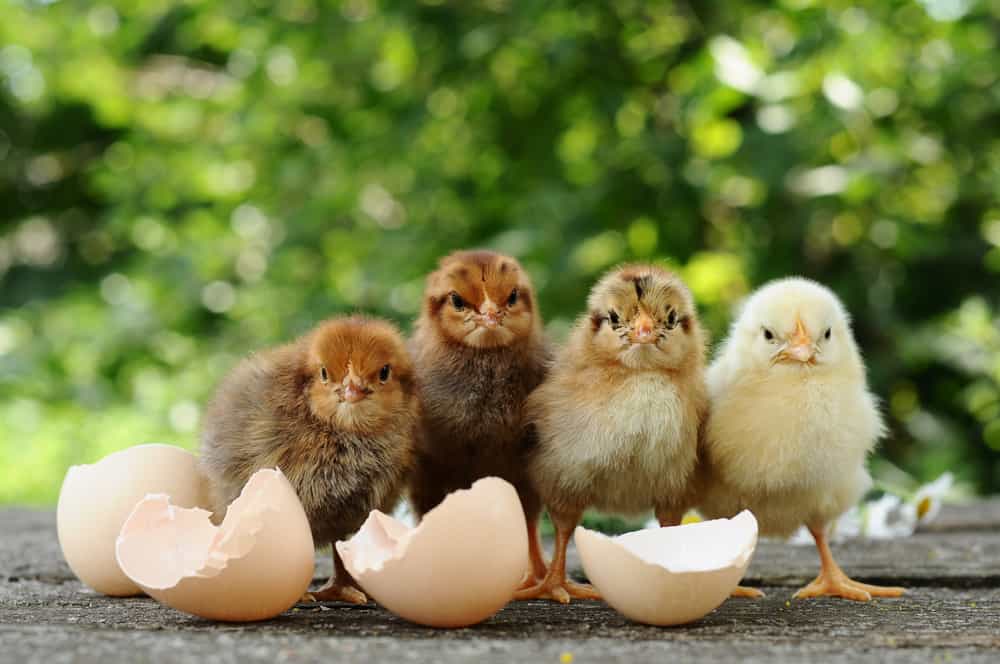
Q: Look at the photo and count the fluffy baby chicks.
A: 4